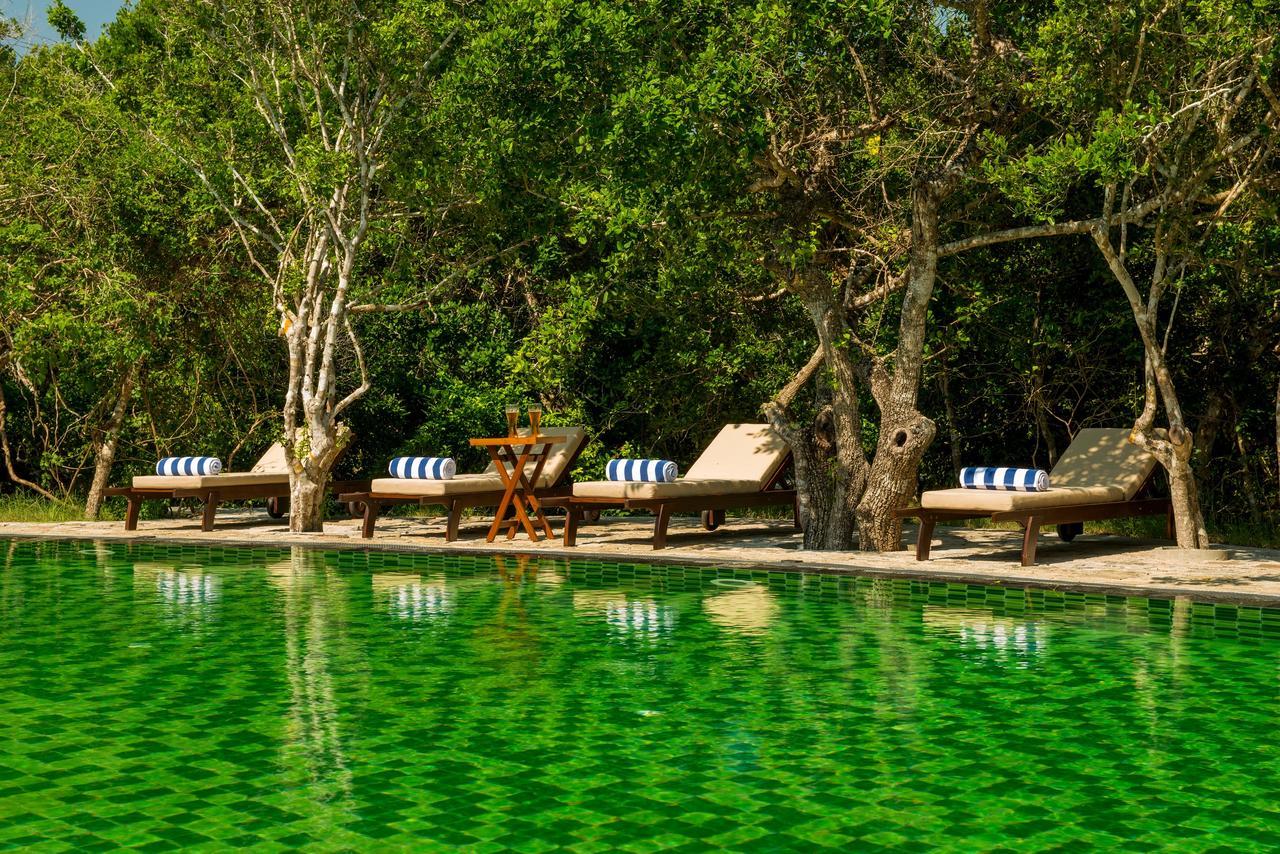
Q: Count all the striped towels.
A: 4